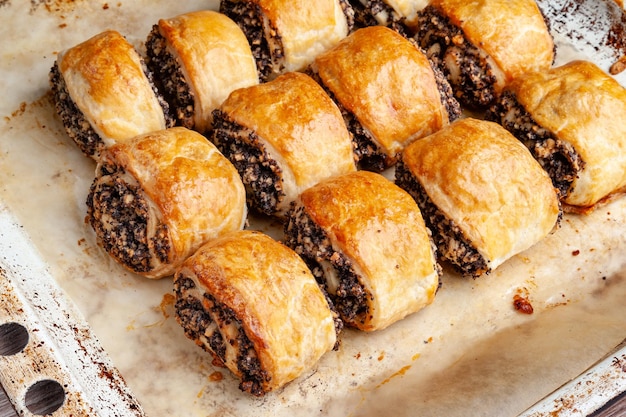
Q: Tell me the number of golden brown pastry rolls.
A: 12